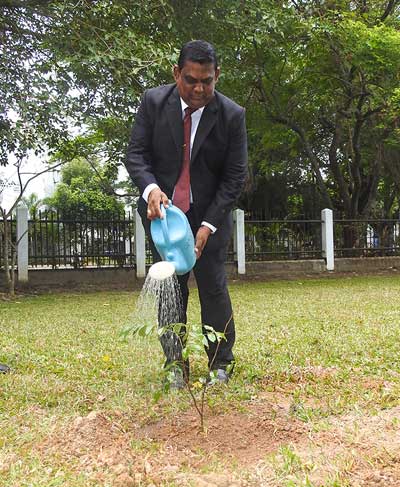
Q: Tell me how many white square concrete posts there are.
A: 4